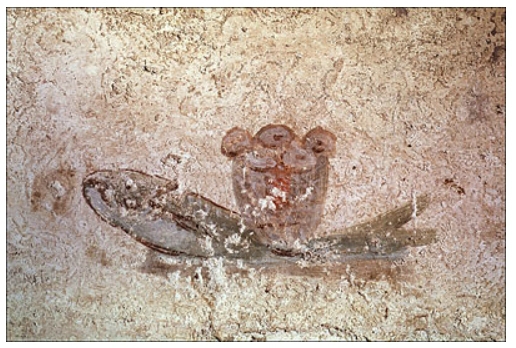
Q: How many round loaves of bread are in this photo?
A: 5